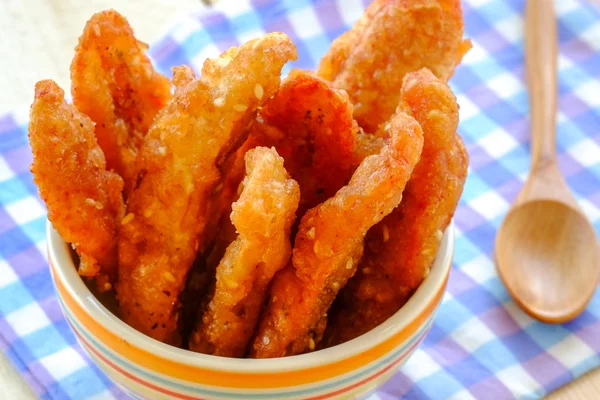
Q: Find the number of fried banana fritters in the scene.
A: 8